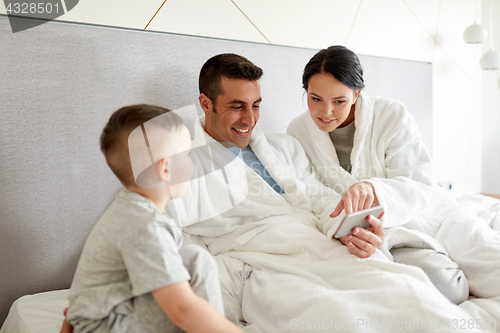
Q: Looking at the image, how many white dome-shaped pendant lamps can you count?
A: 2